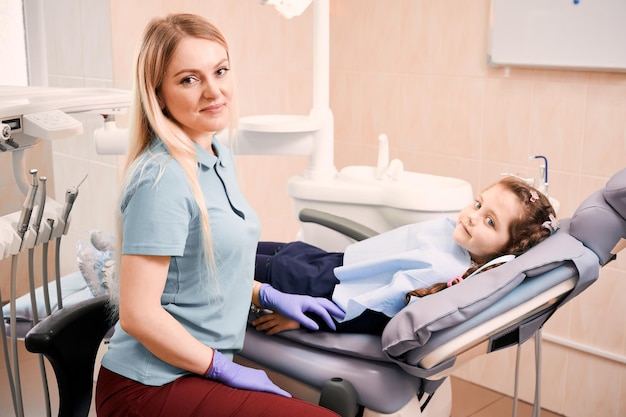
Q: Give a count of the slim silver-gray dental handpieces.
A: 3